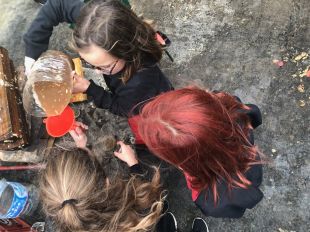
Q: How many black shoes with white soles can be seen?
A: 2